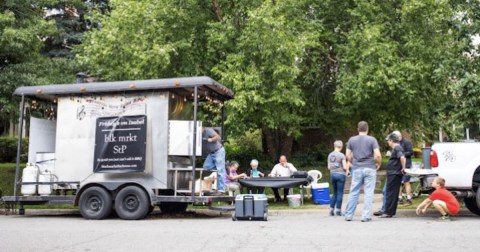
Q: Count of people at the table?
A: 3